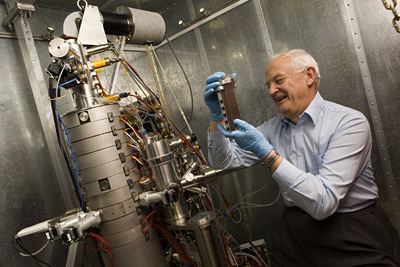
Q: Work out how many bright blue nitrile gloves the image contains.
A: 2